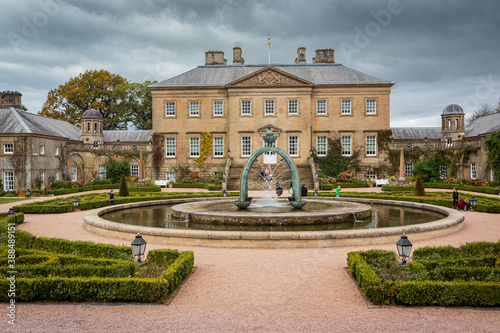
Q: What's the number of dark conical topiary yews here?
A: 2